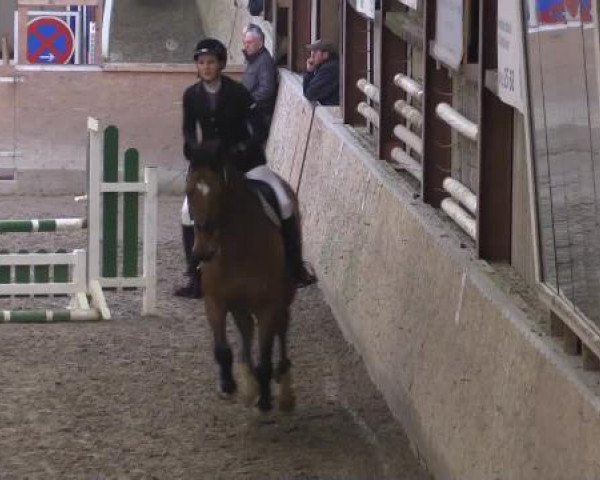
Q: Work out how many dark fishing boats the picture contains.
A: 0